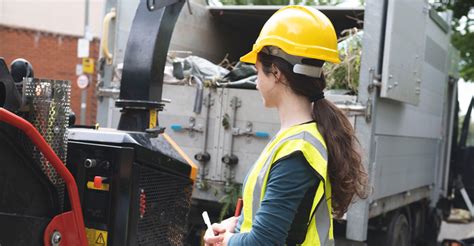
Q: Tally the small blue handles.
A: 2